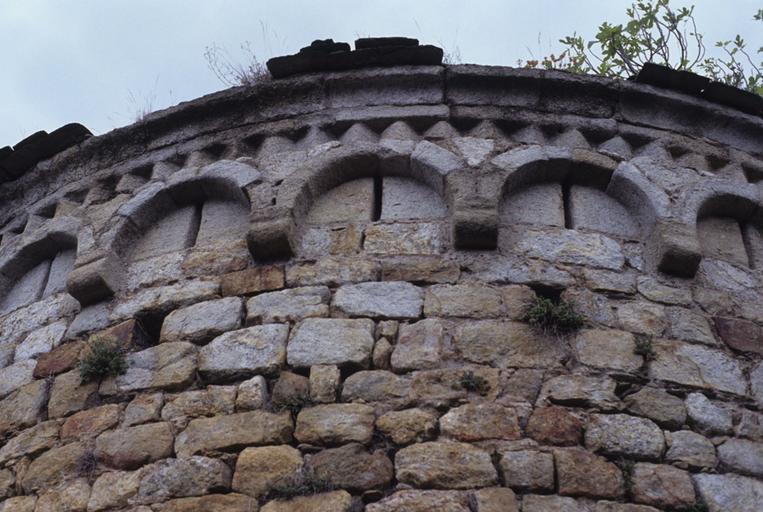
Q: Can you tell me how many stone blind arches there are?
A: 5